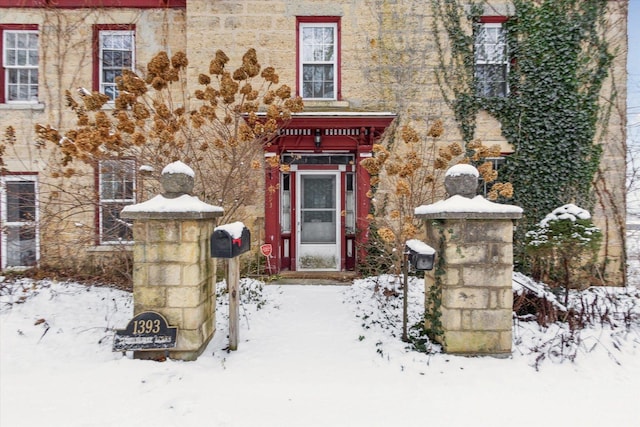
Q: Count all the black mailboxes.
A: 2